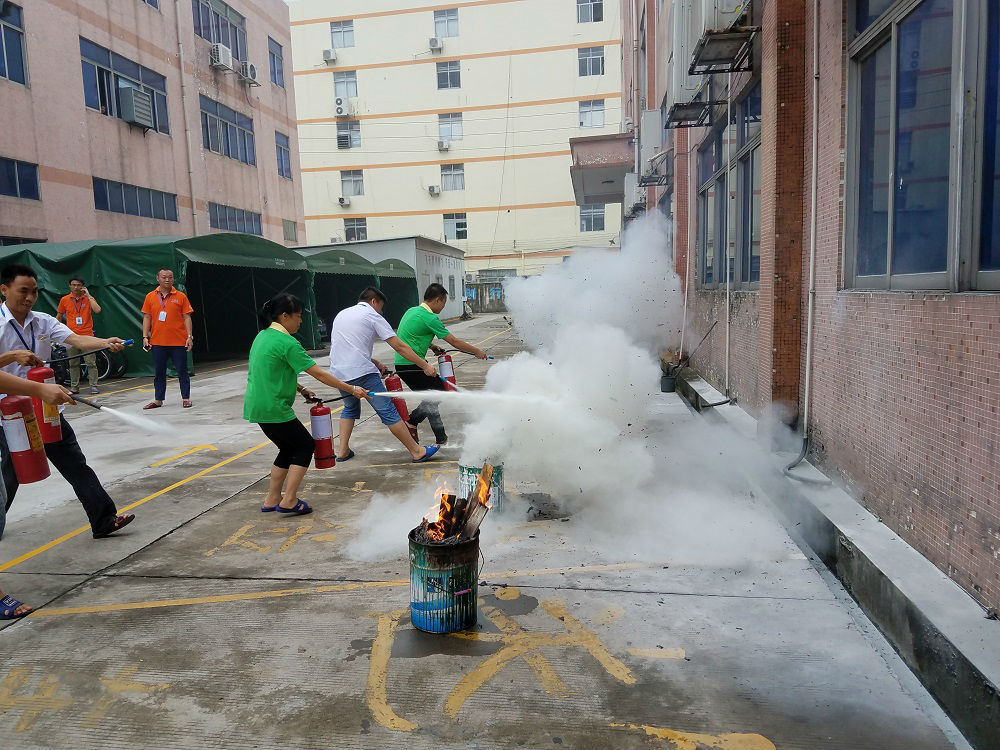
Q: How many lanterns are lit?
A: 0